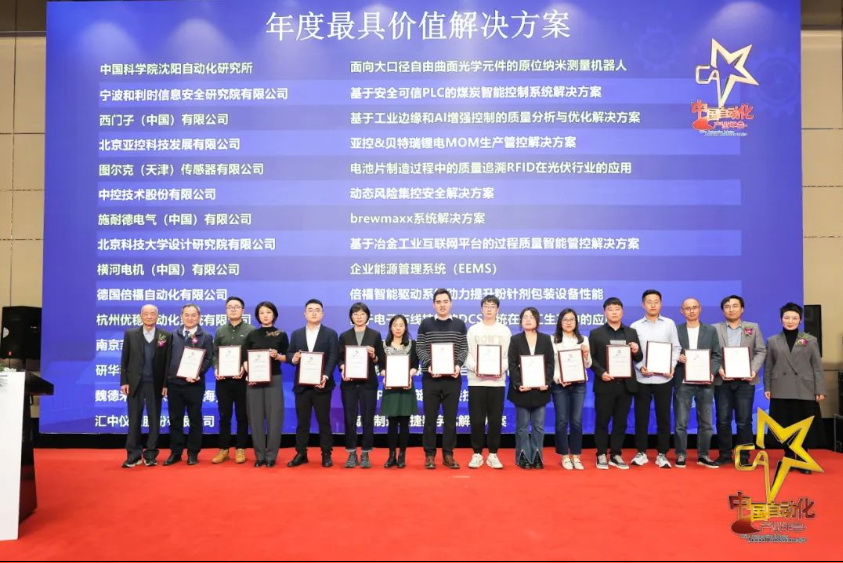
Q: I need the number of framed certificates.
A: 14